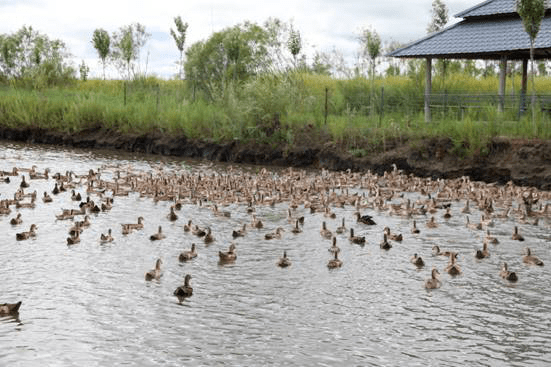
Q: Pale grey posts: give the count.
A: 2